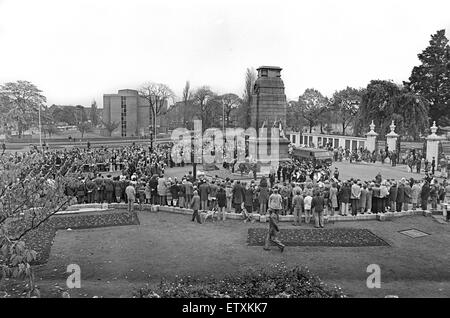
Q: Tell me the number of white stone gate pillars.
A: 3